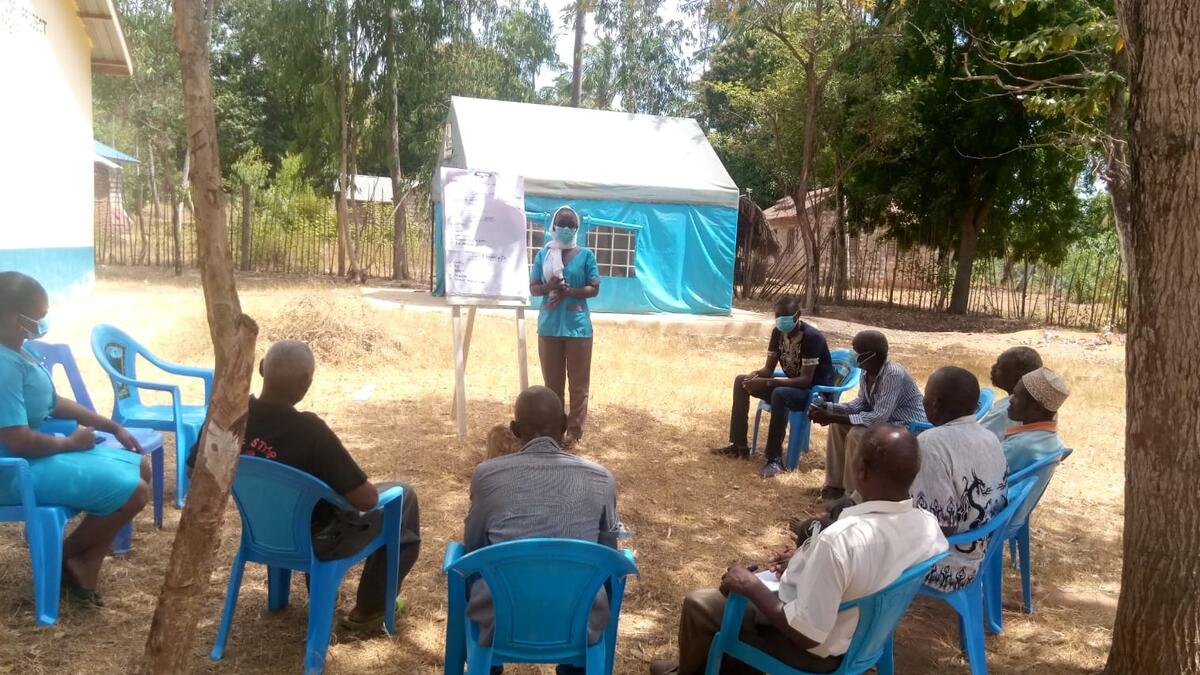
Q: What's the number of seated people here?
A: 9